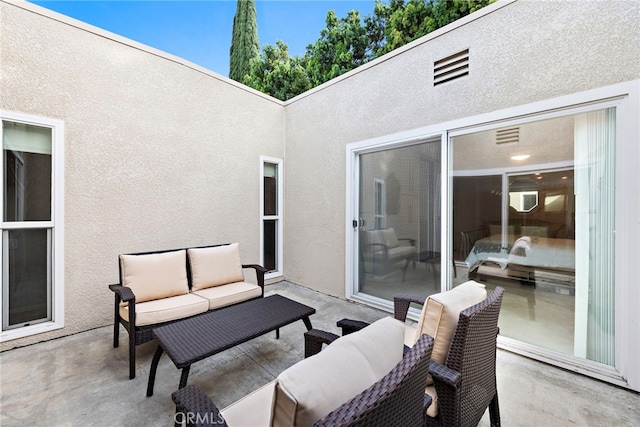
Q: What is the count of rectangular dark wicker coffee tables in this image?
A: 1